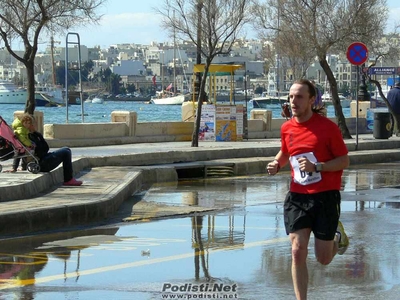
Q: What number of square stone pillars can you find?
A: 5